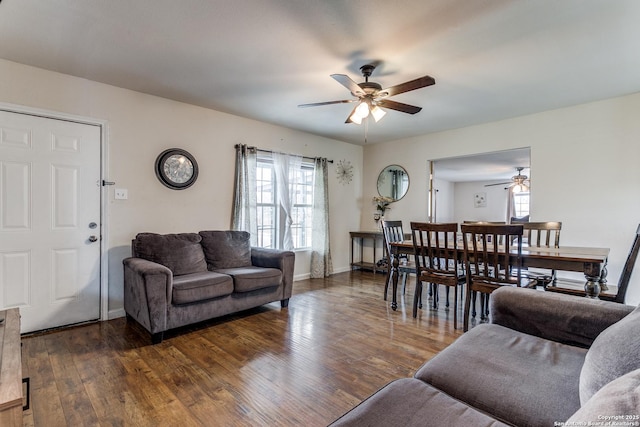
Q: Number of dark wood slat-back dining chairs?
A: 6